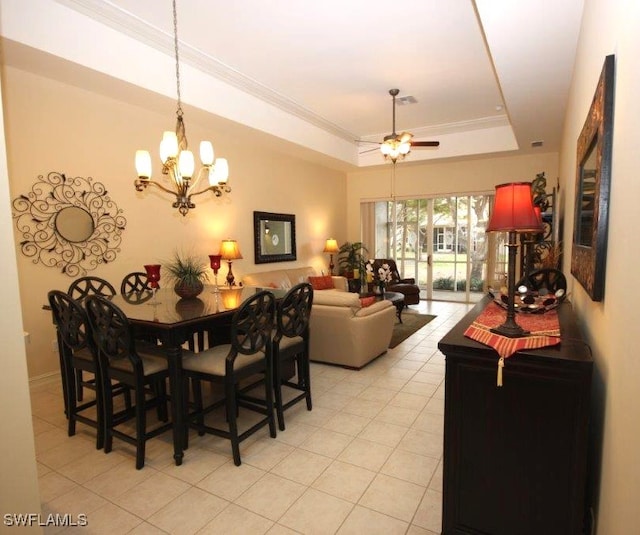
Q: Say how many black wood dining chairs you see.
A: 6